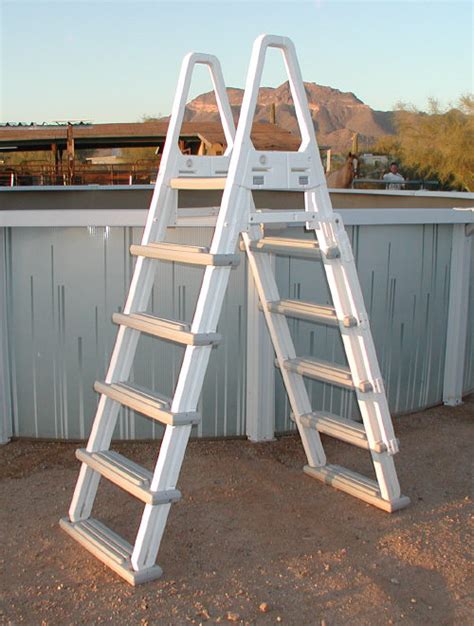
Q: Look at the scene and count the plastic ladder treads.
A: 11